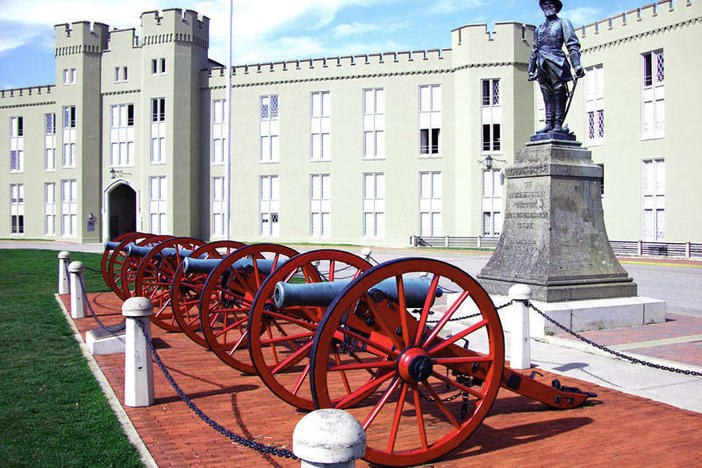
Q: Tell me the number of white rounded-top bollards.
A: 6